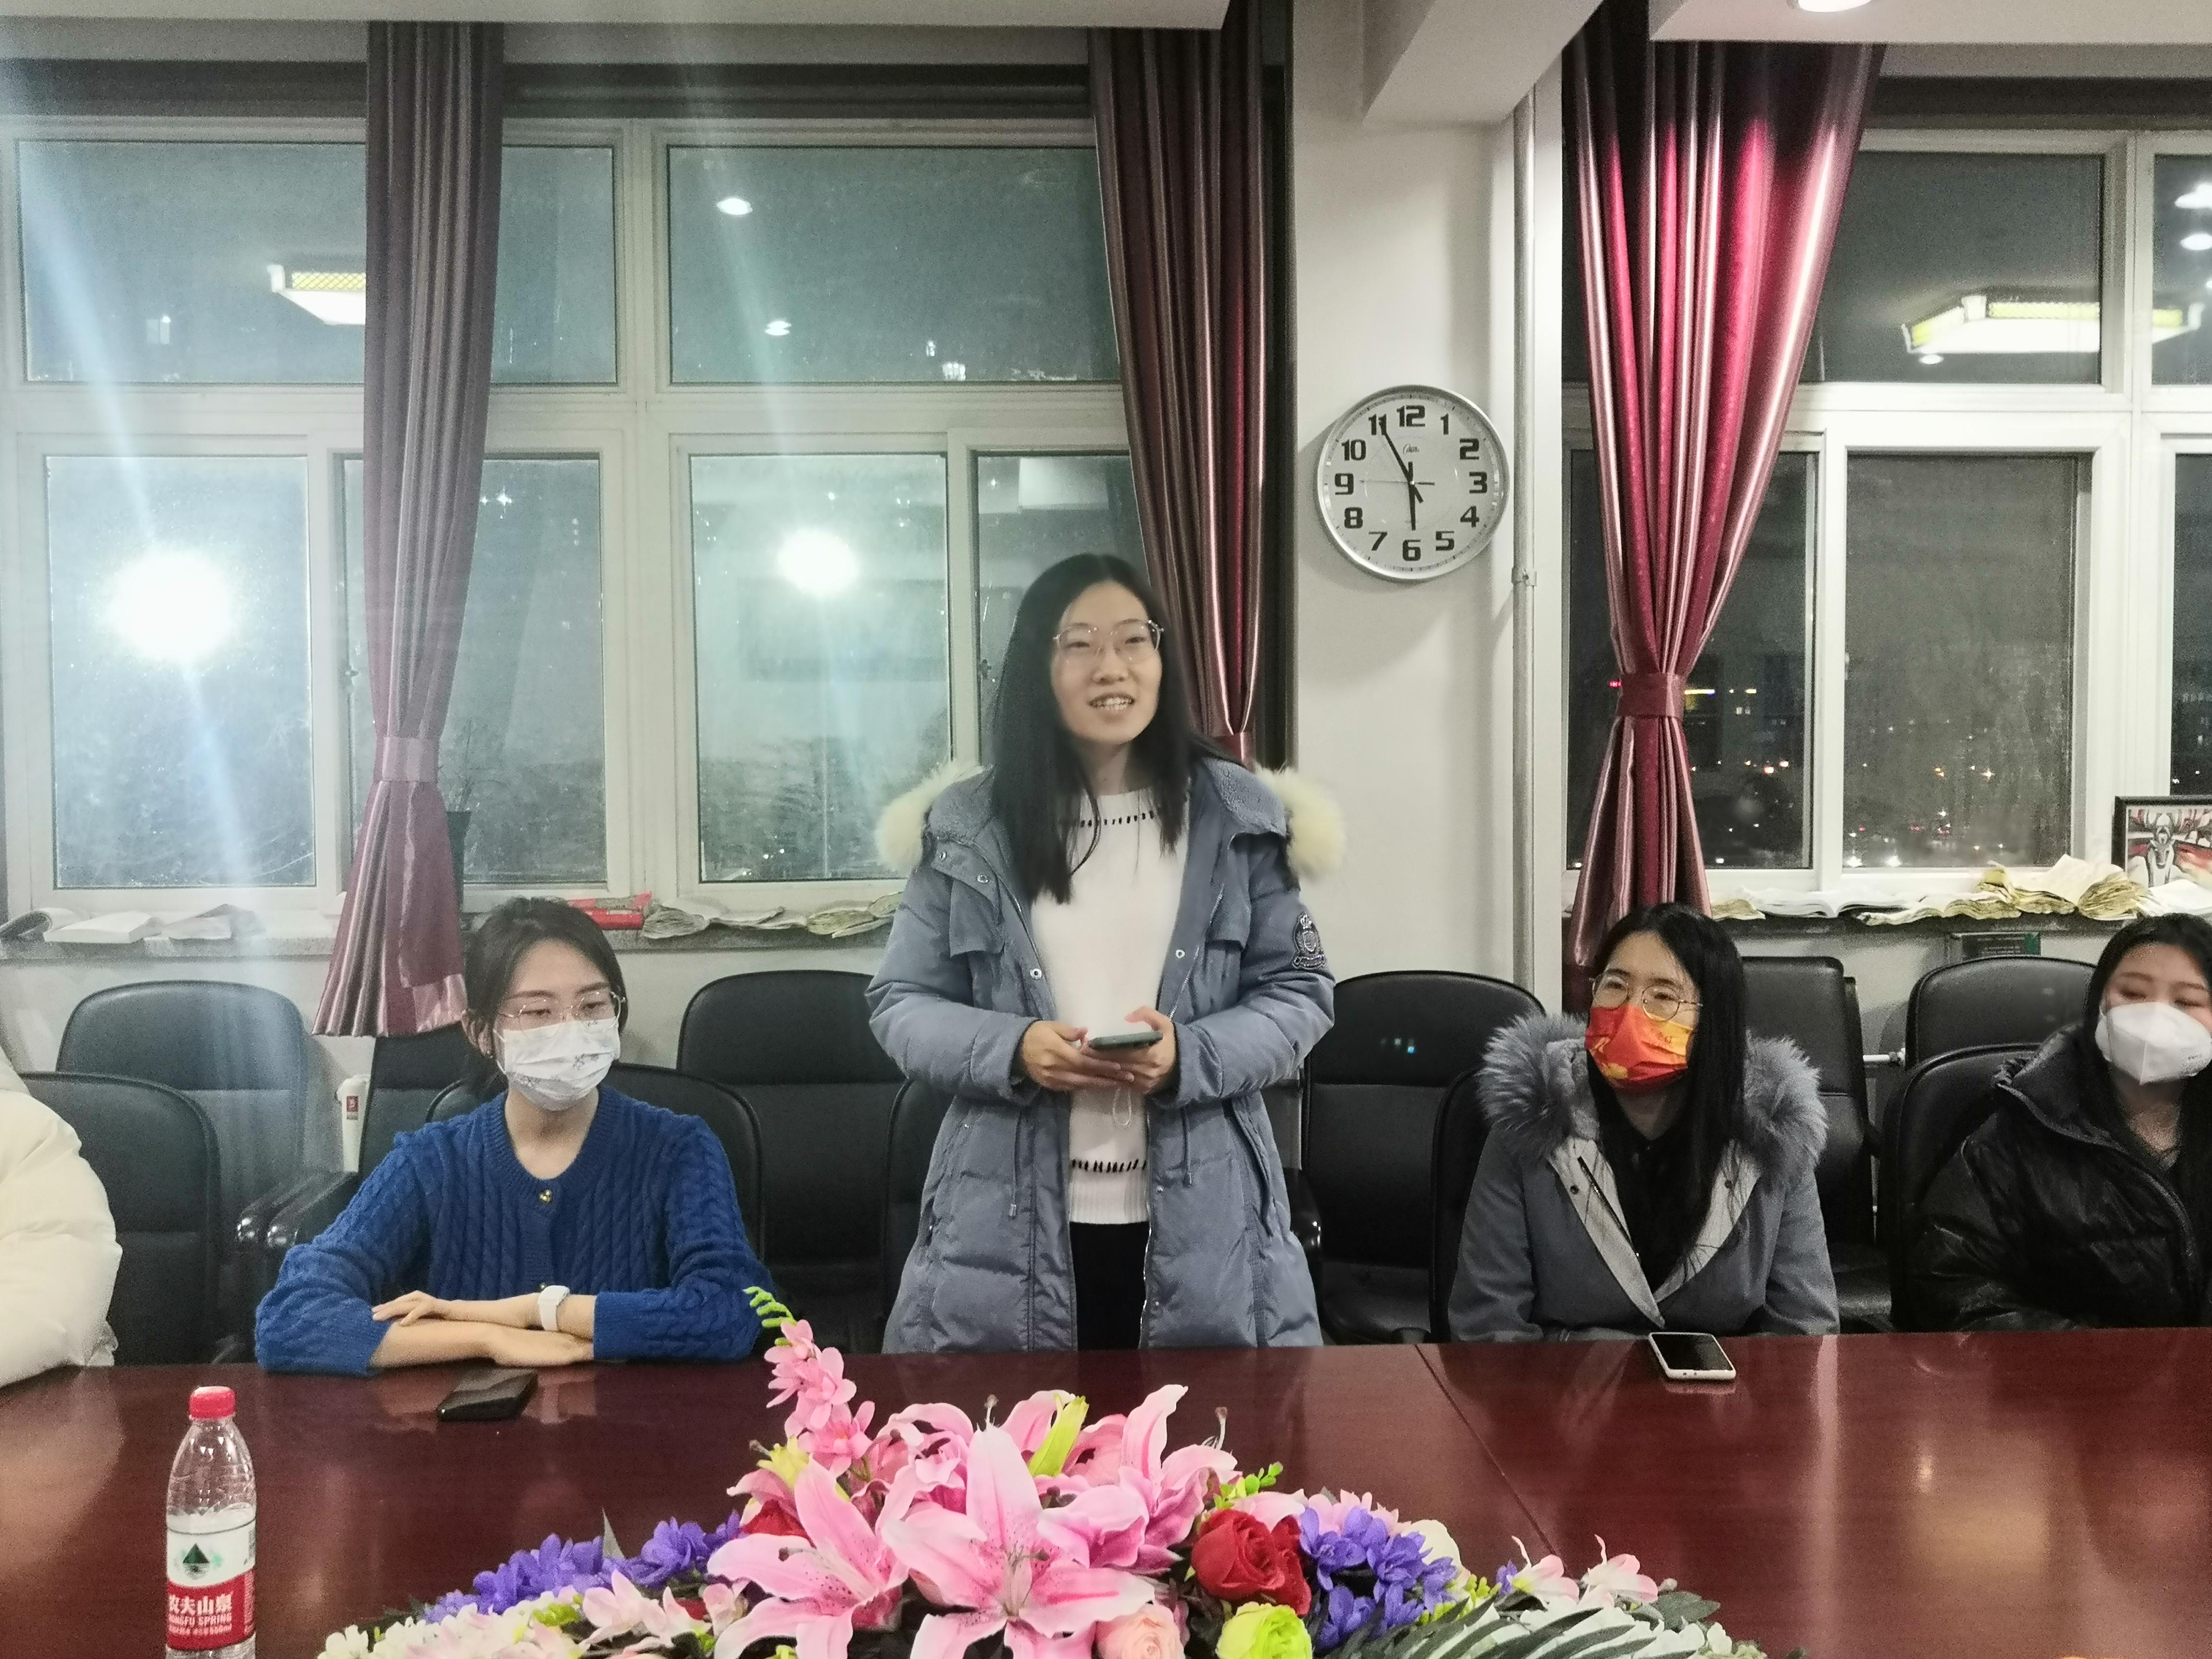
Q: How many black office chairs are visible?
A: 11